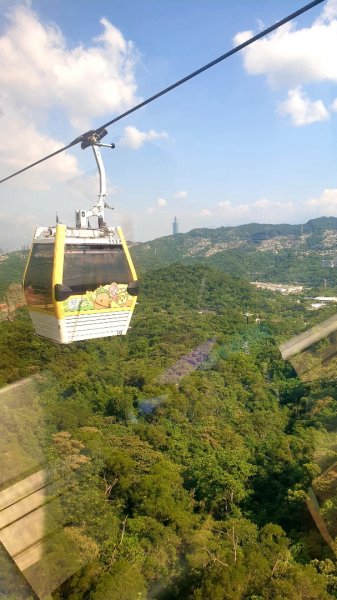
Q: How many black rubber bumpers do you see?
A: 2